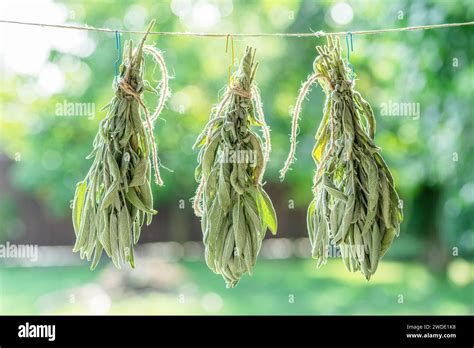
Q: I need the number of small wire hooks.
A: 3